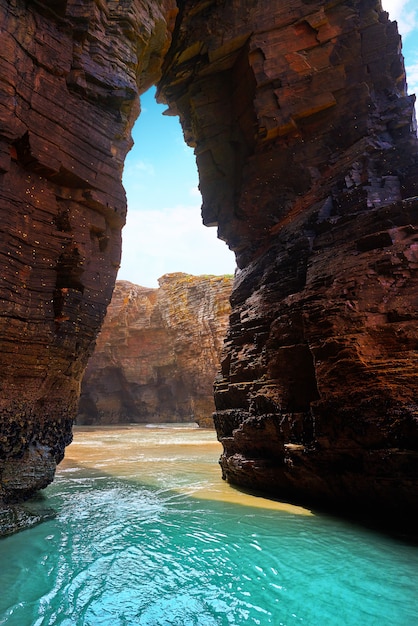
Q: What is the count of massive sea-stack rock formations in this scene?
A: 2